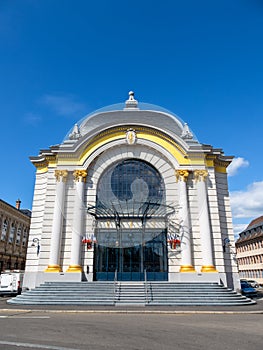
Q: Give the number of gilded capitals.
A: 4